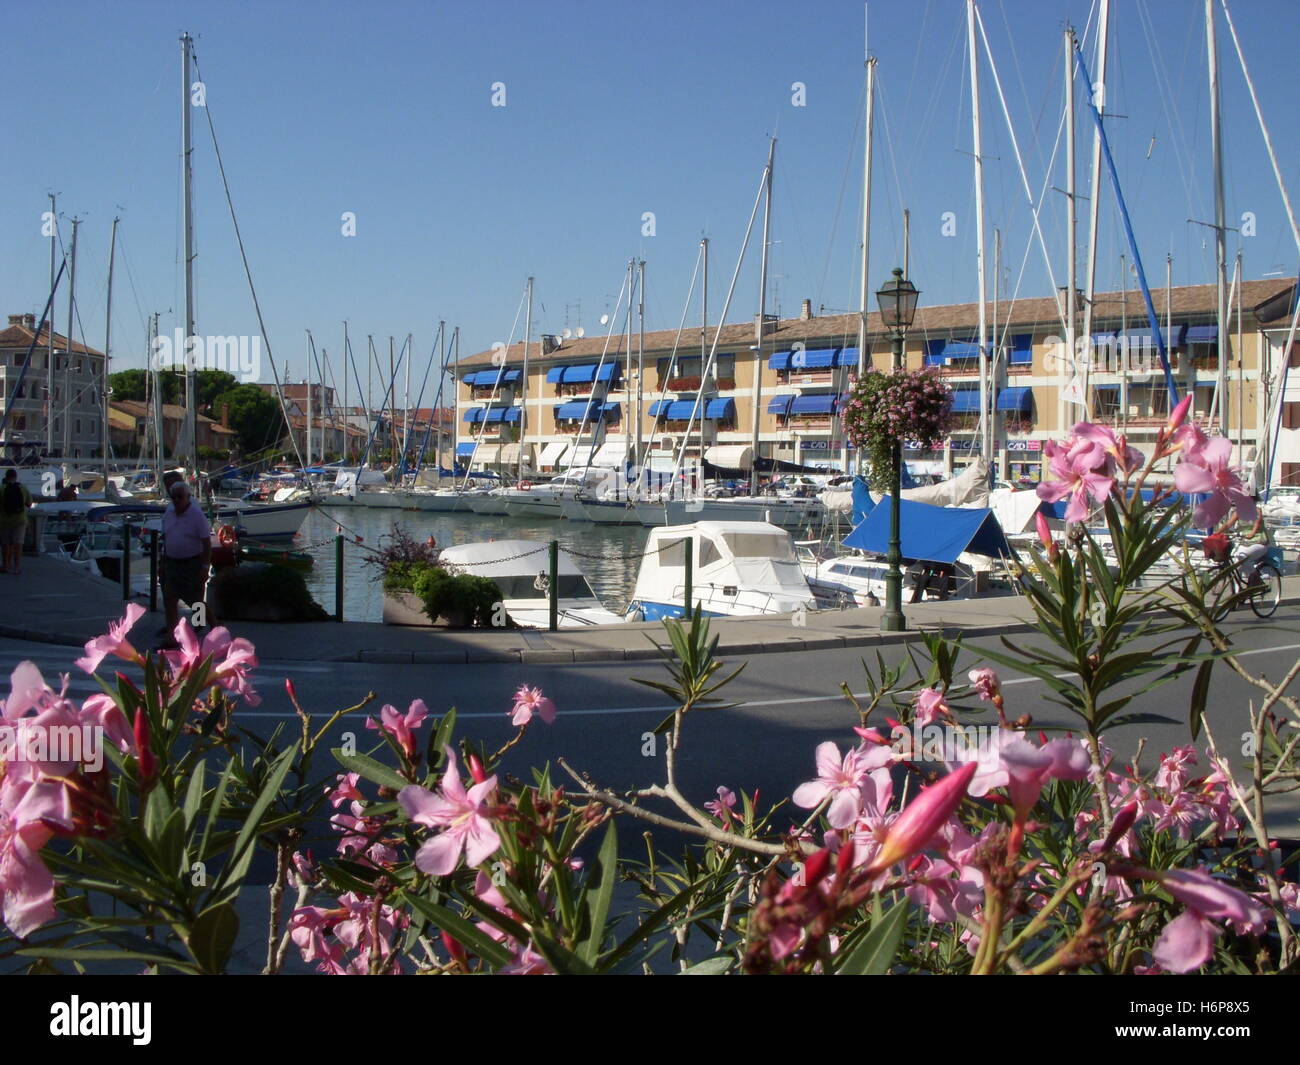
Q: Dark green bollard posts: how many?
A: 5